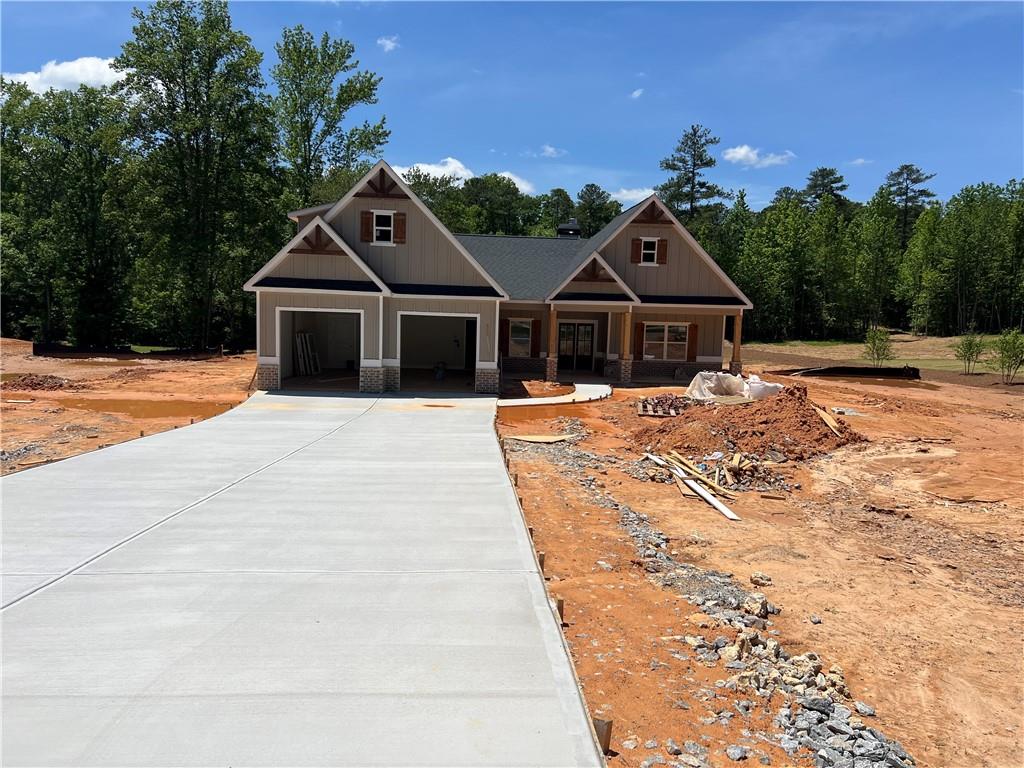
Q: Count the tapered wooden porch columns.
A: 3